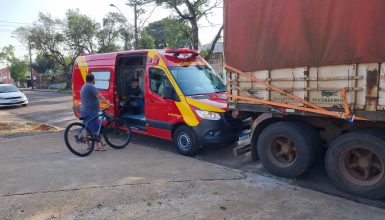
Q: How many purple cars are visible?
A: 0